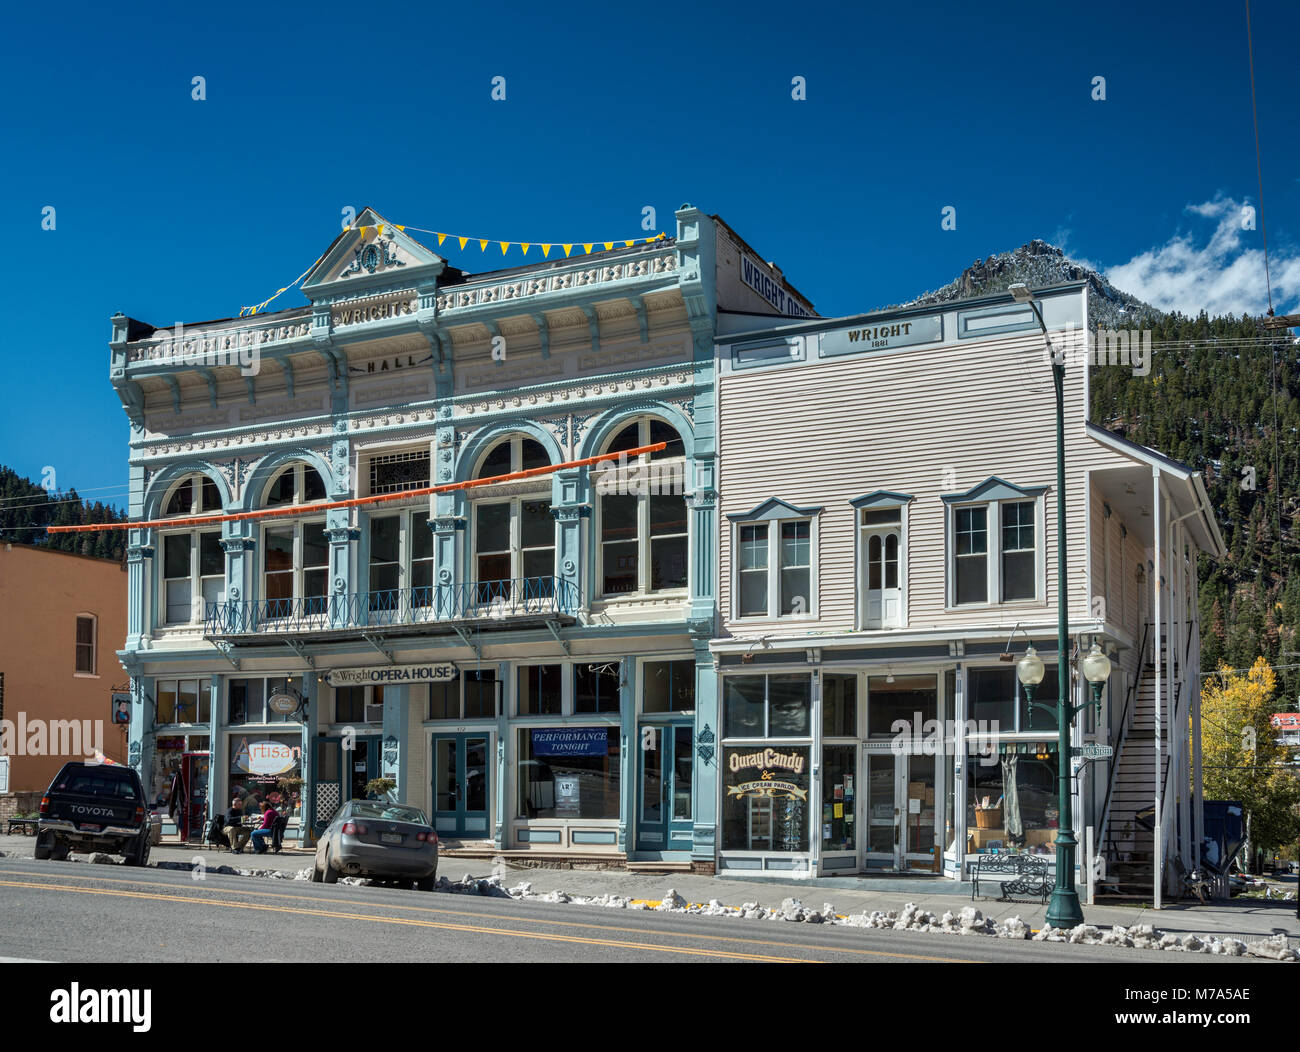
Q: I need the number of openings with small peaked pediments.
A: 3